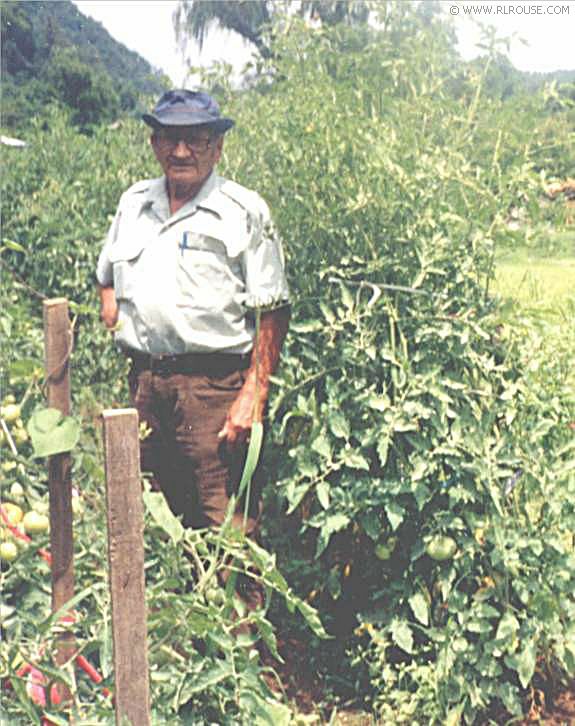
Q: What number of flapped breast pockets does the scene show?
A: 2